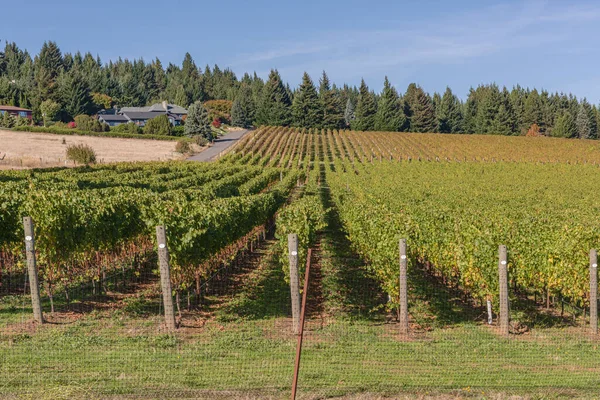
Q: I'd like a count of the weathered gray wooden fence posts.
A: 6